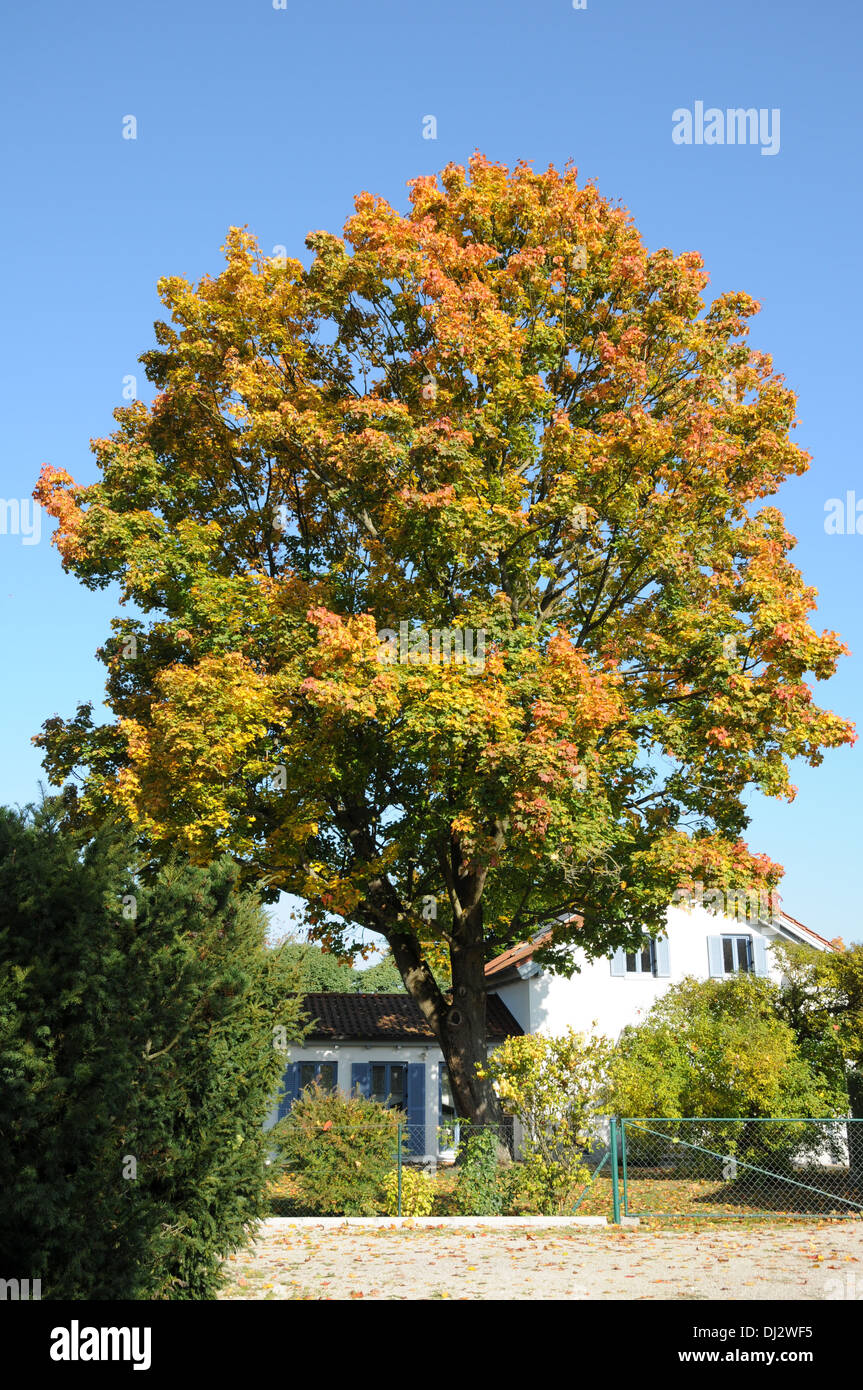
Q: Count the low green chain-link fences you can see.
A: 1